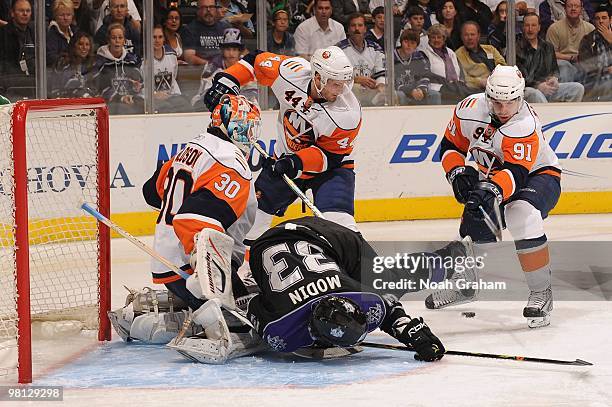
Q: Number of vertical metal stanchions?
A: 5